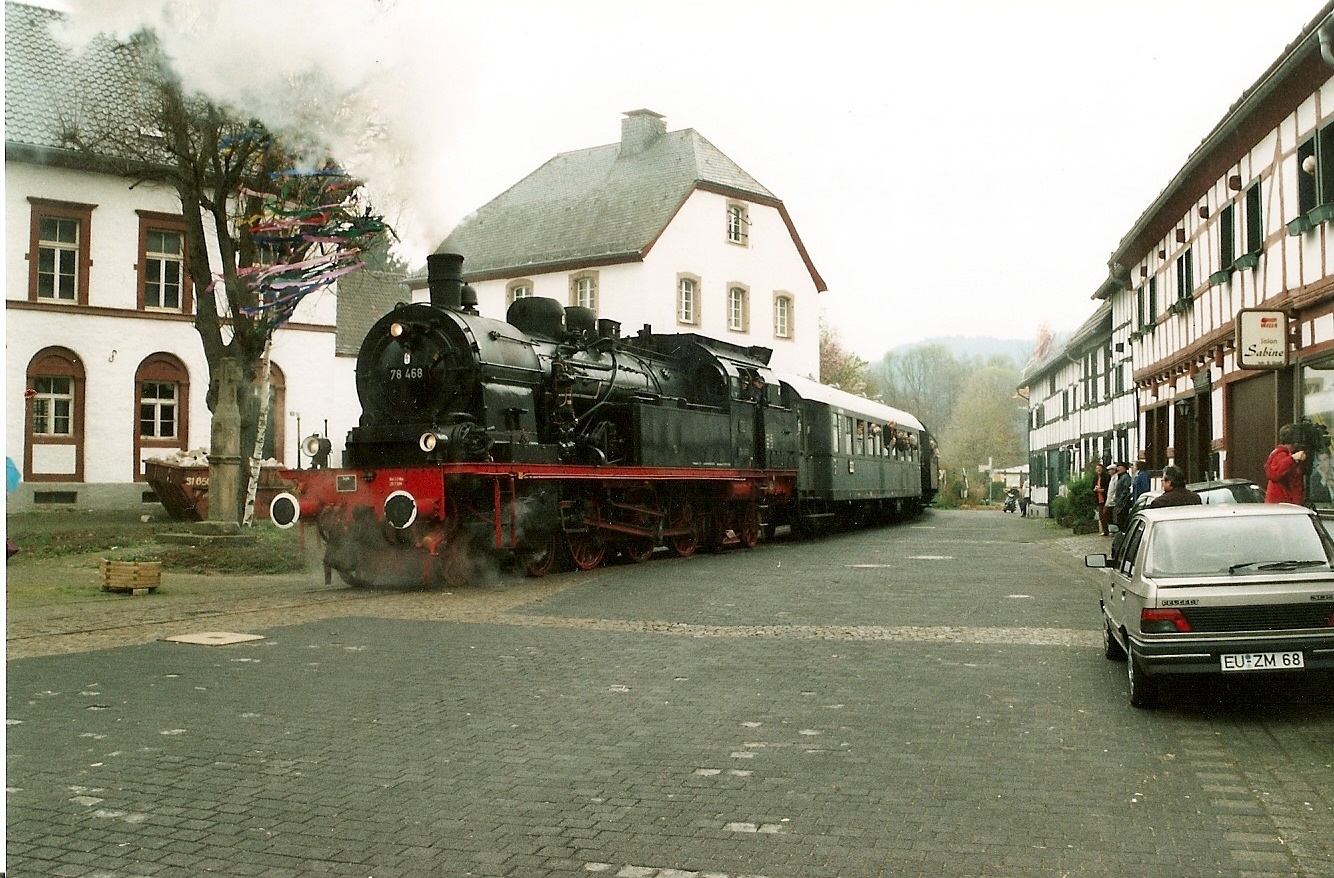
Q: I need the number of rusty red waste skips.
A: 1